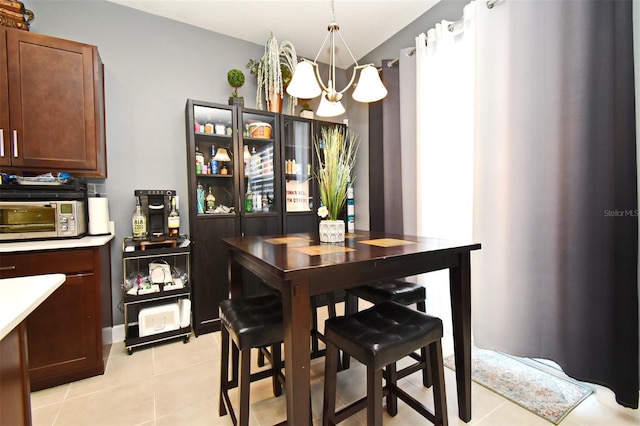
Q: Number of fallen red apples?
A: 0